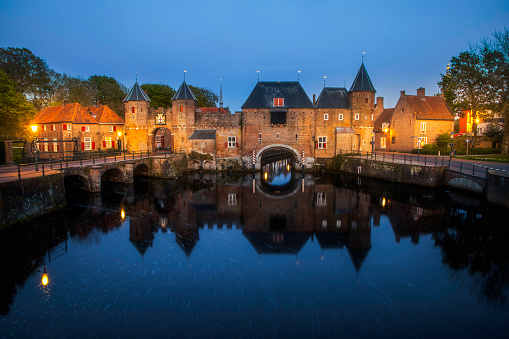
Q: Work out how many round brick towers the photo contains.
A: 3